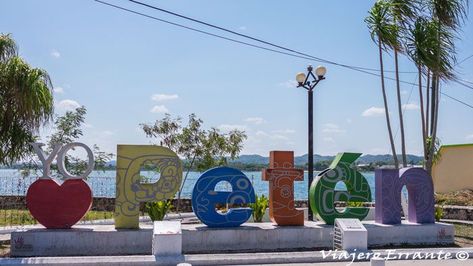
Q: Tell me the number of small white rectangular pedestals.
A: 2